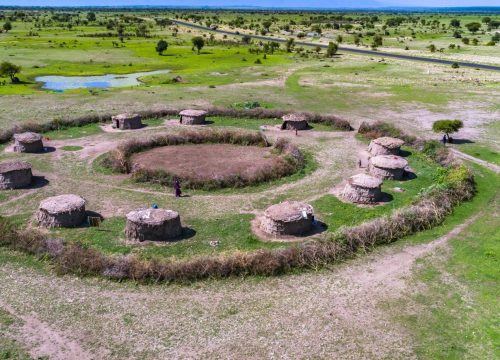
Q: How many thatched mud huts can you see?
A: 11